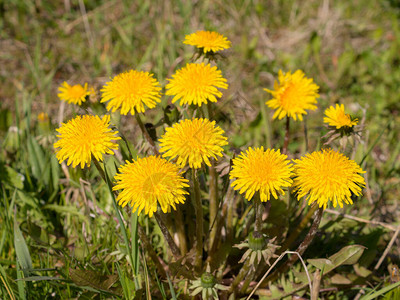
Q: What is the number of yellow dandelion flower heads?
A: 11